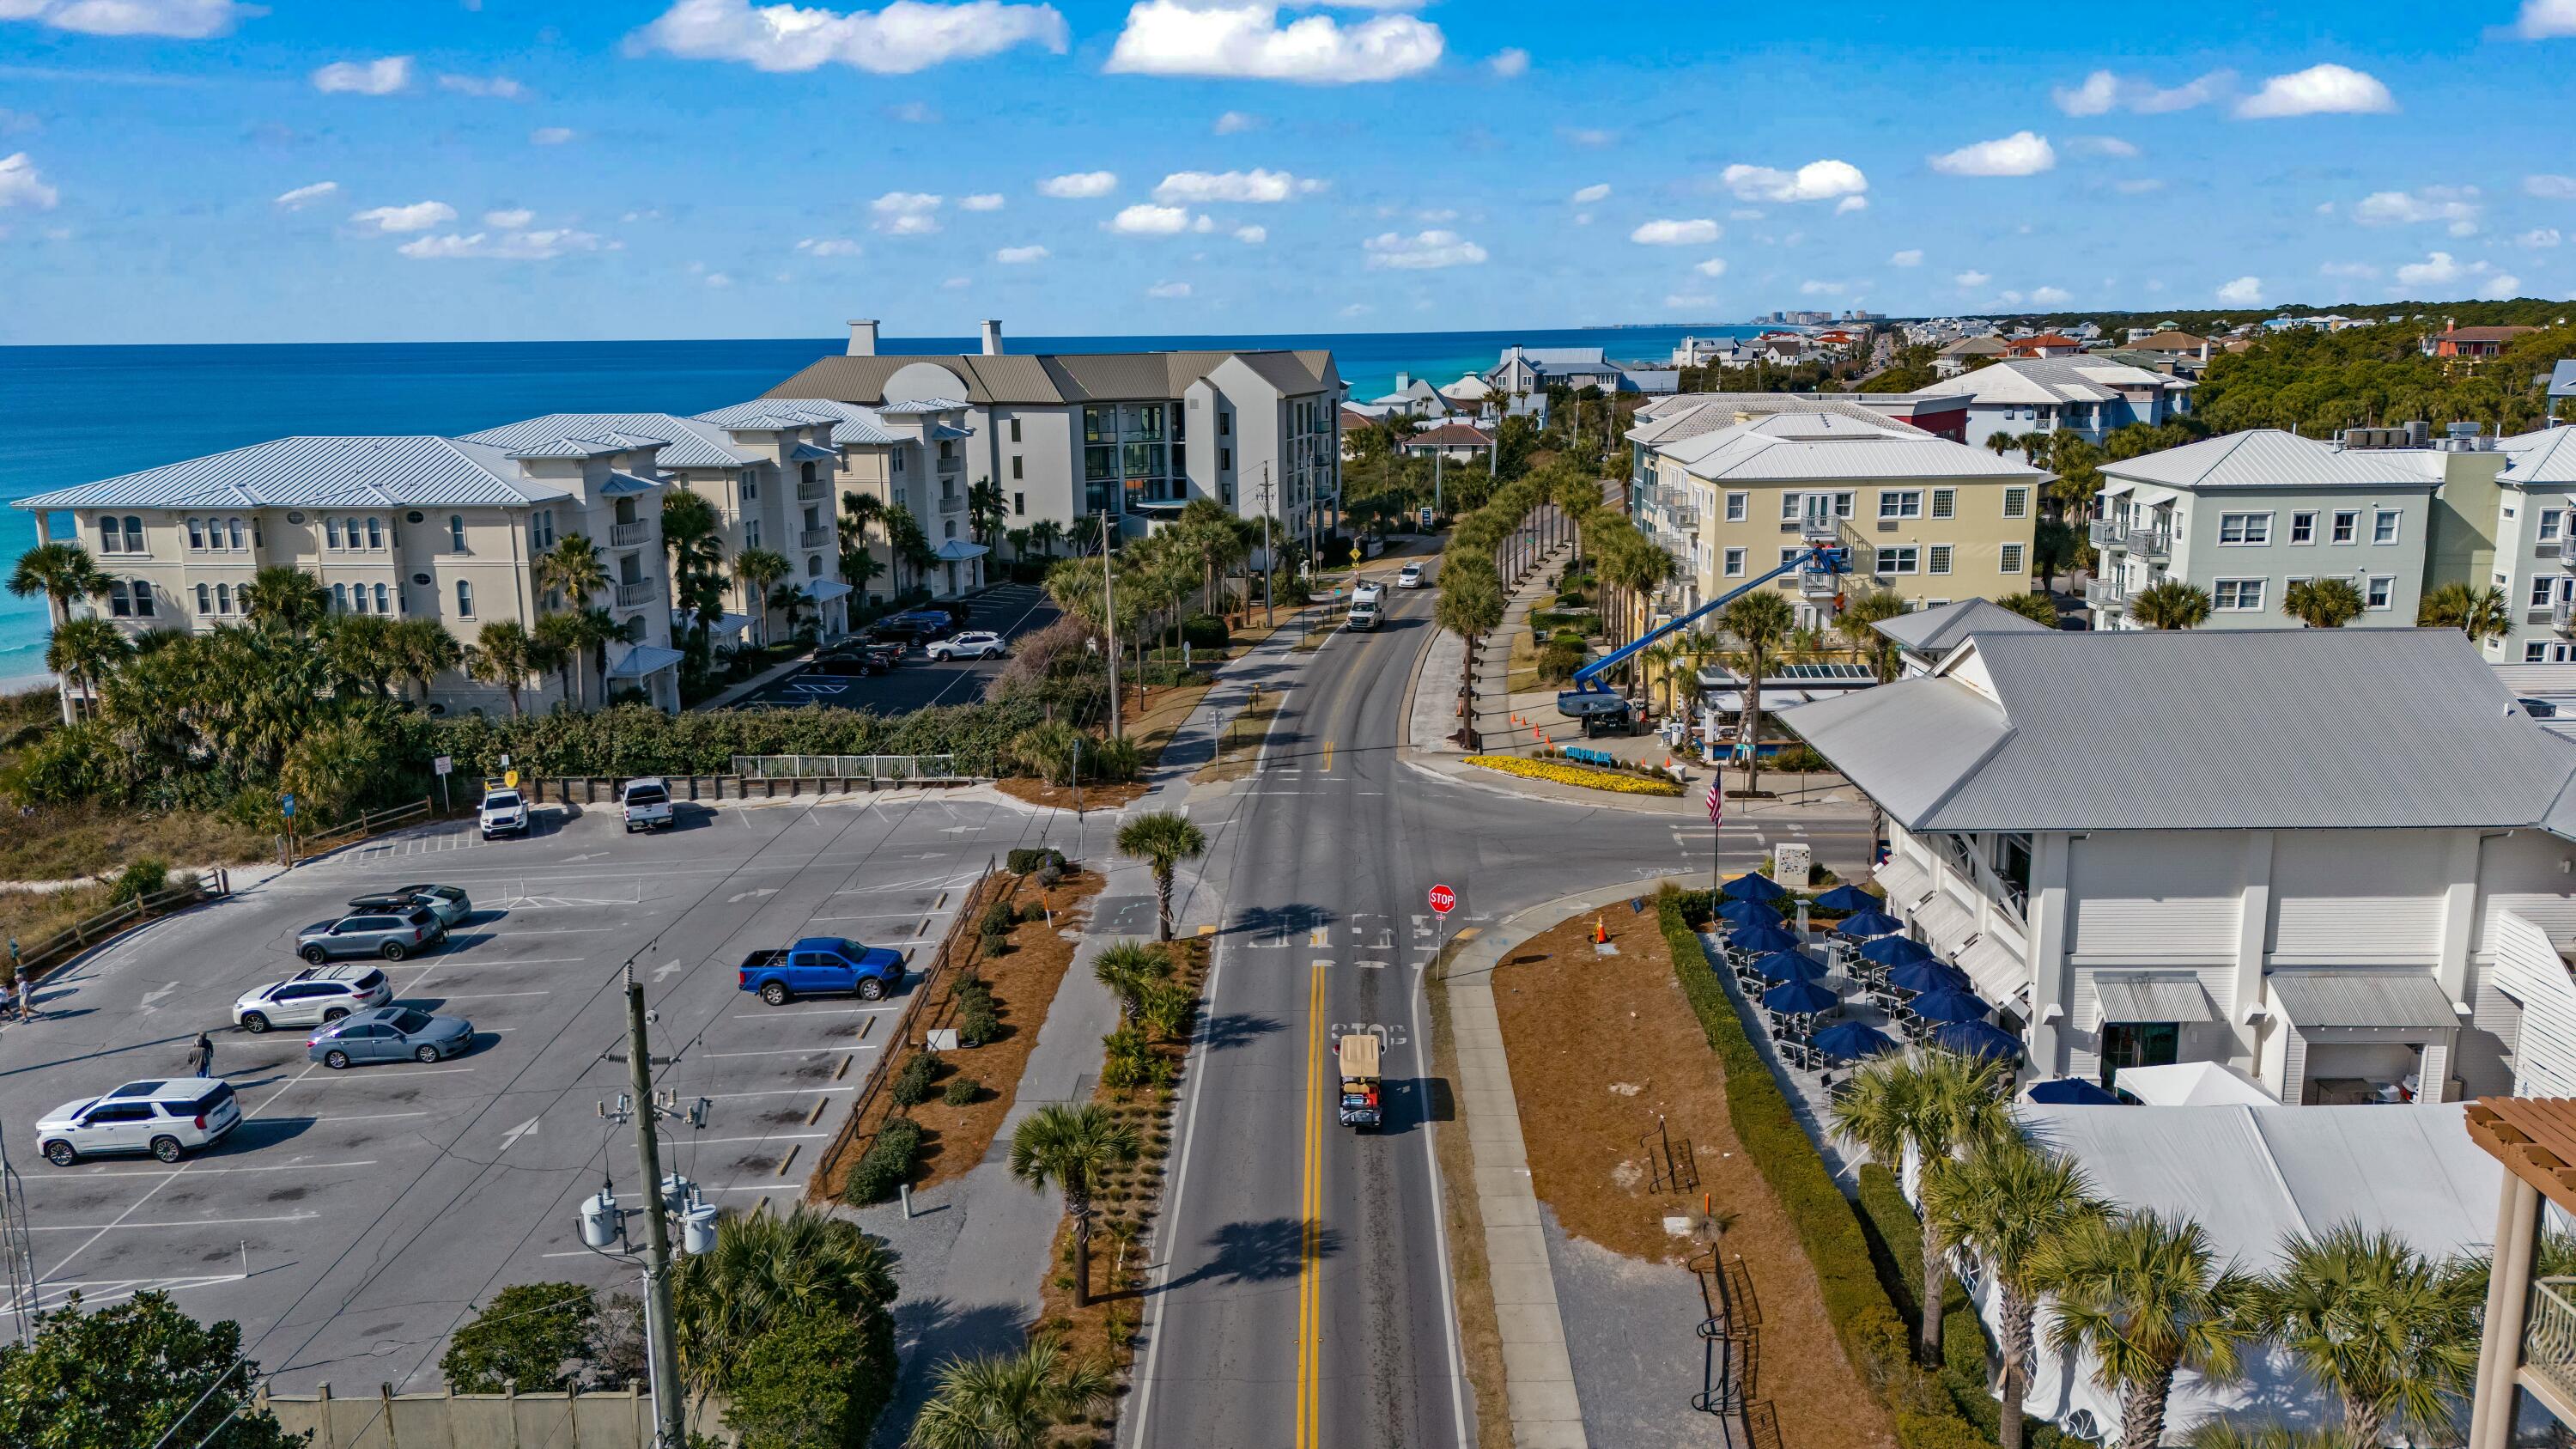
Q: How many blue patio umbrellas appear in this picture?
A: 13